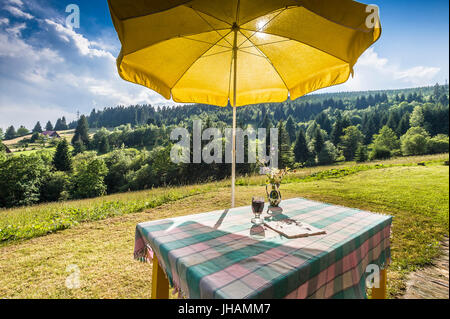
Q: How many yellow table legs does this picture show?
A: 2